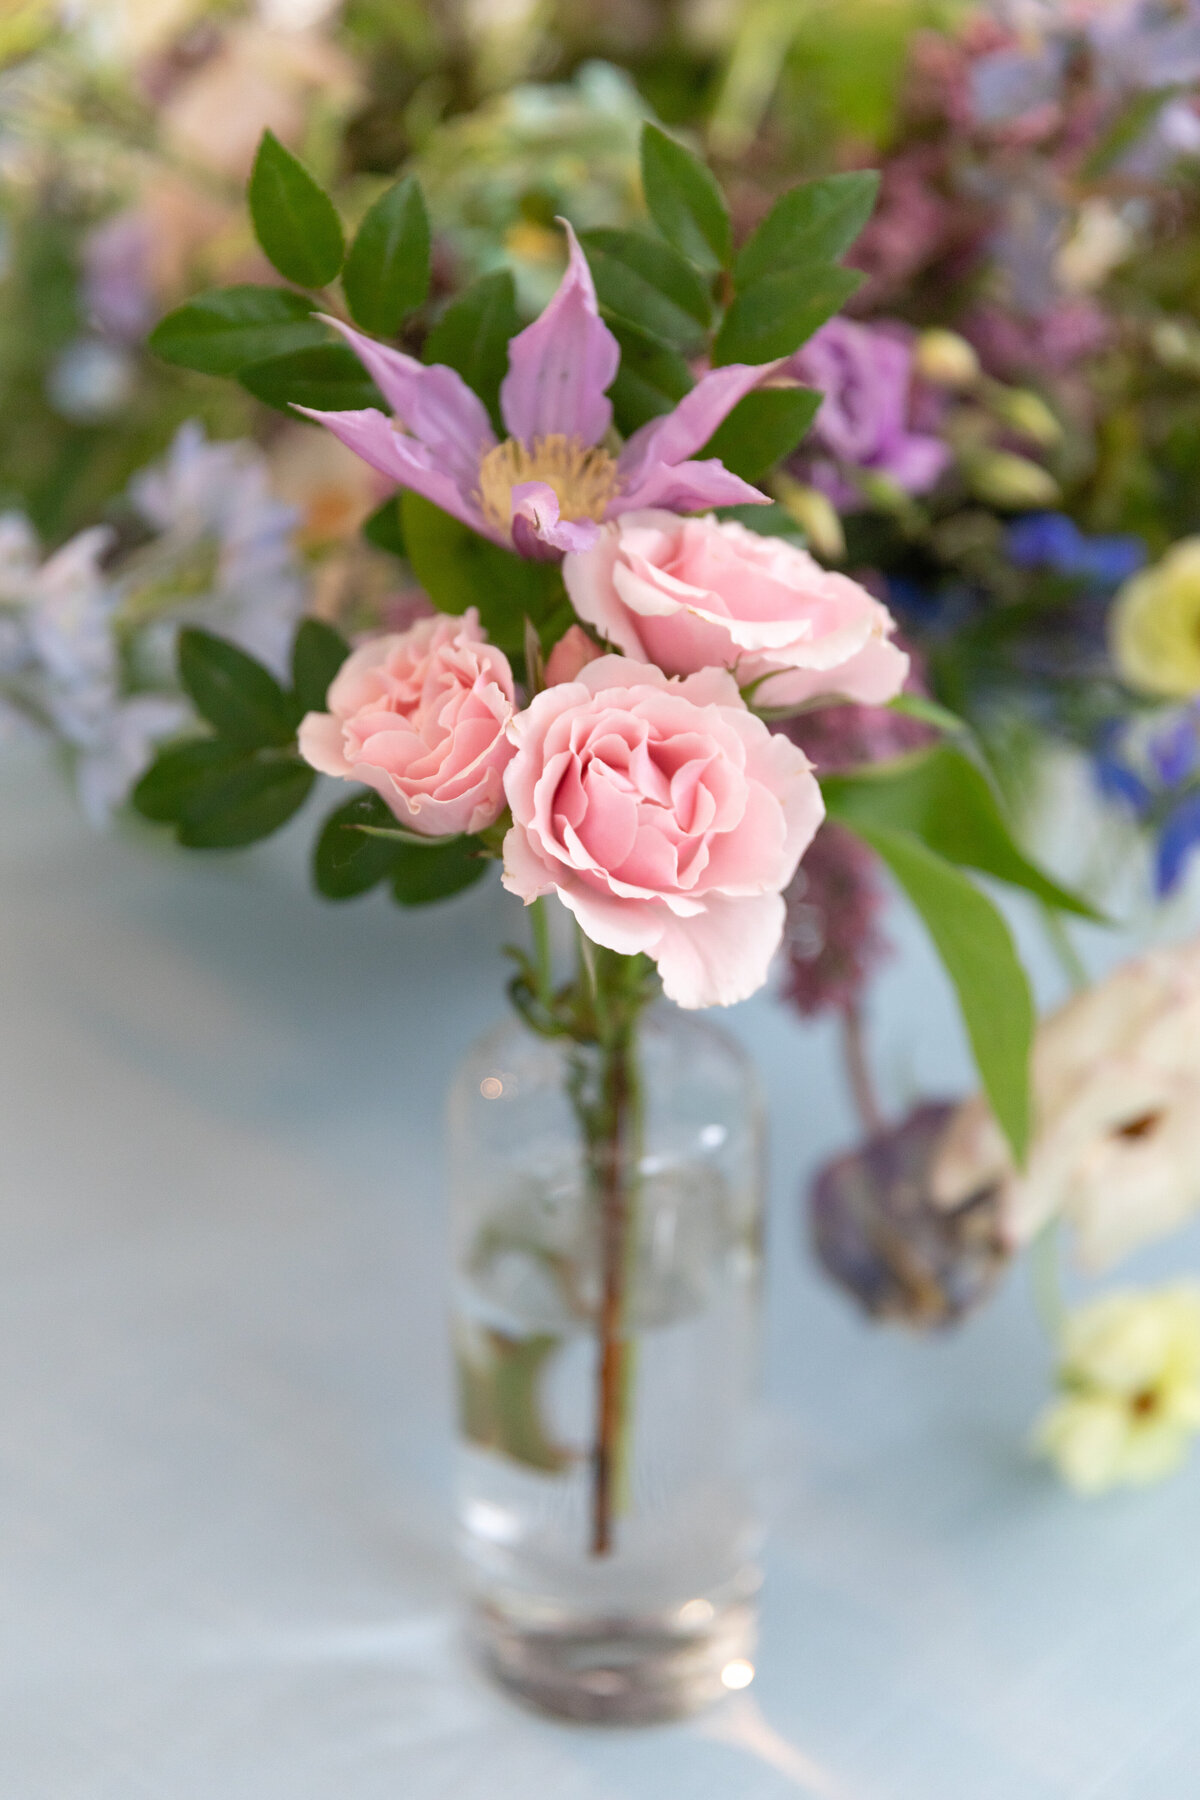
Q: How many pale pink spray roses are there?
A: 3